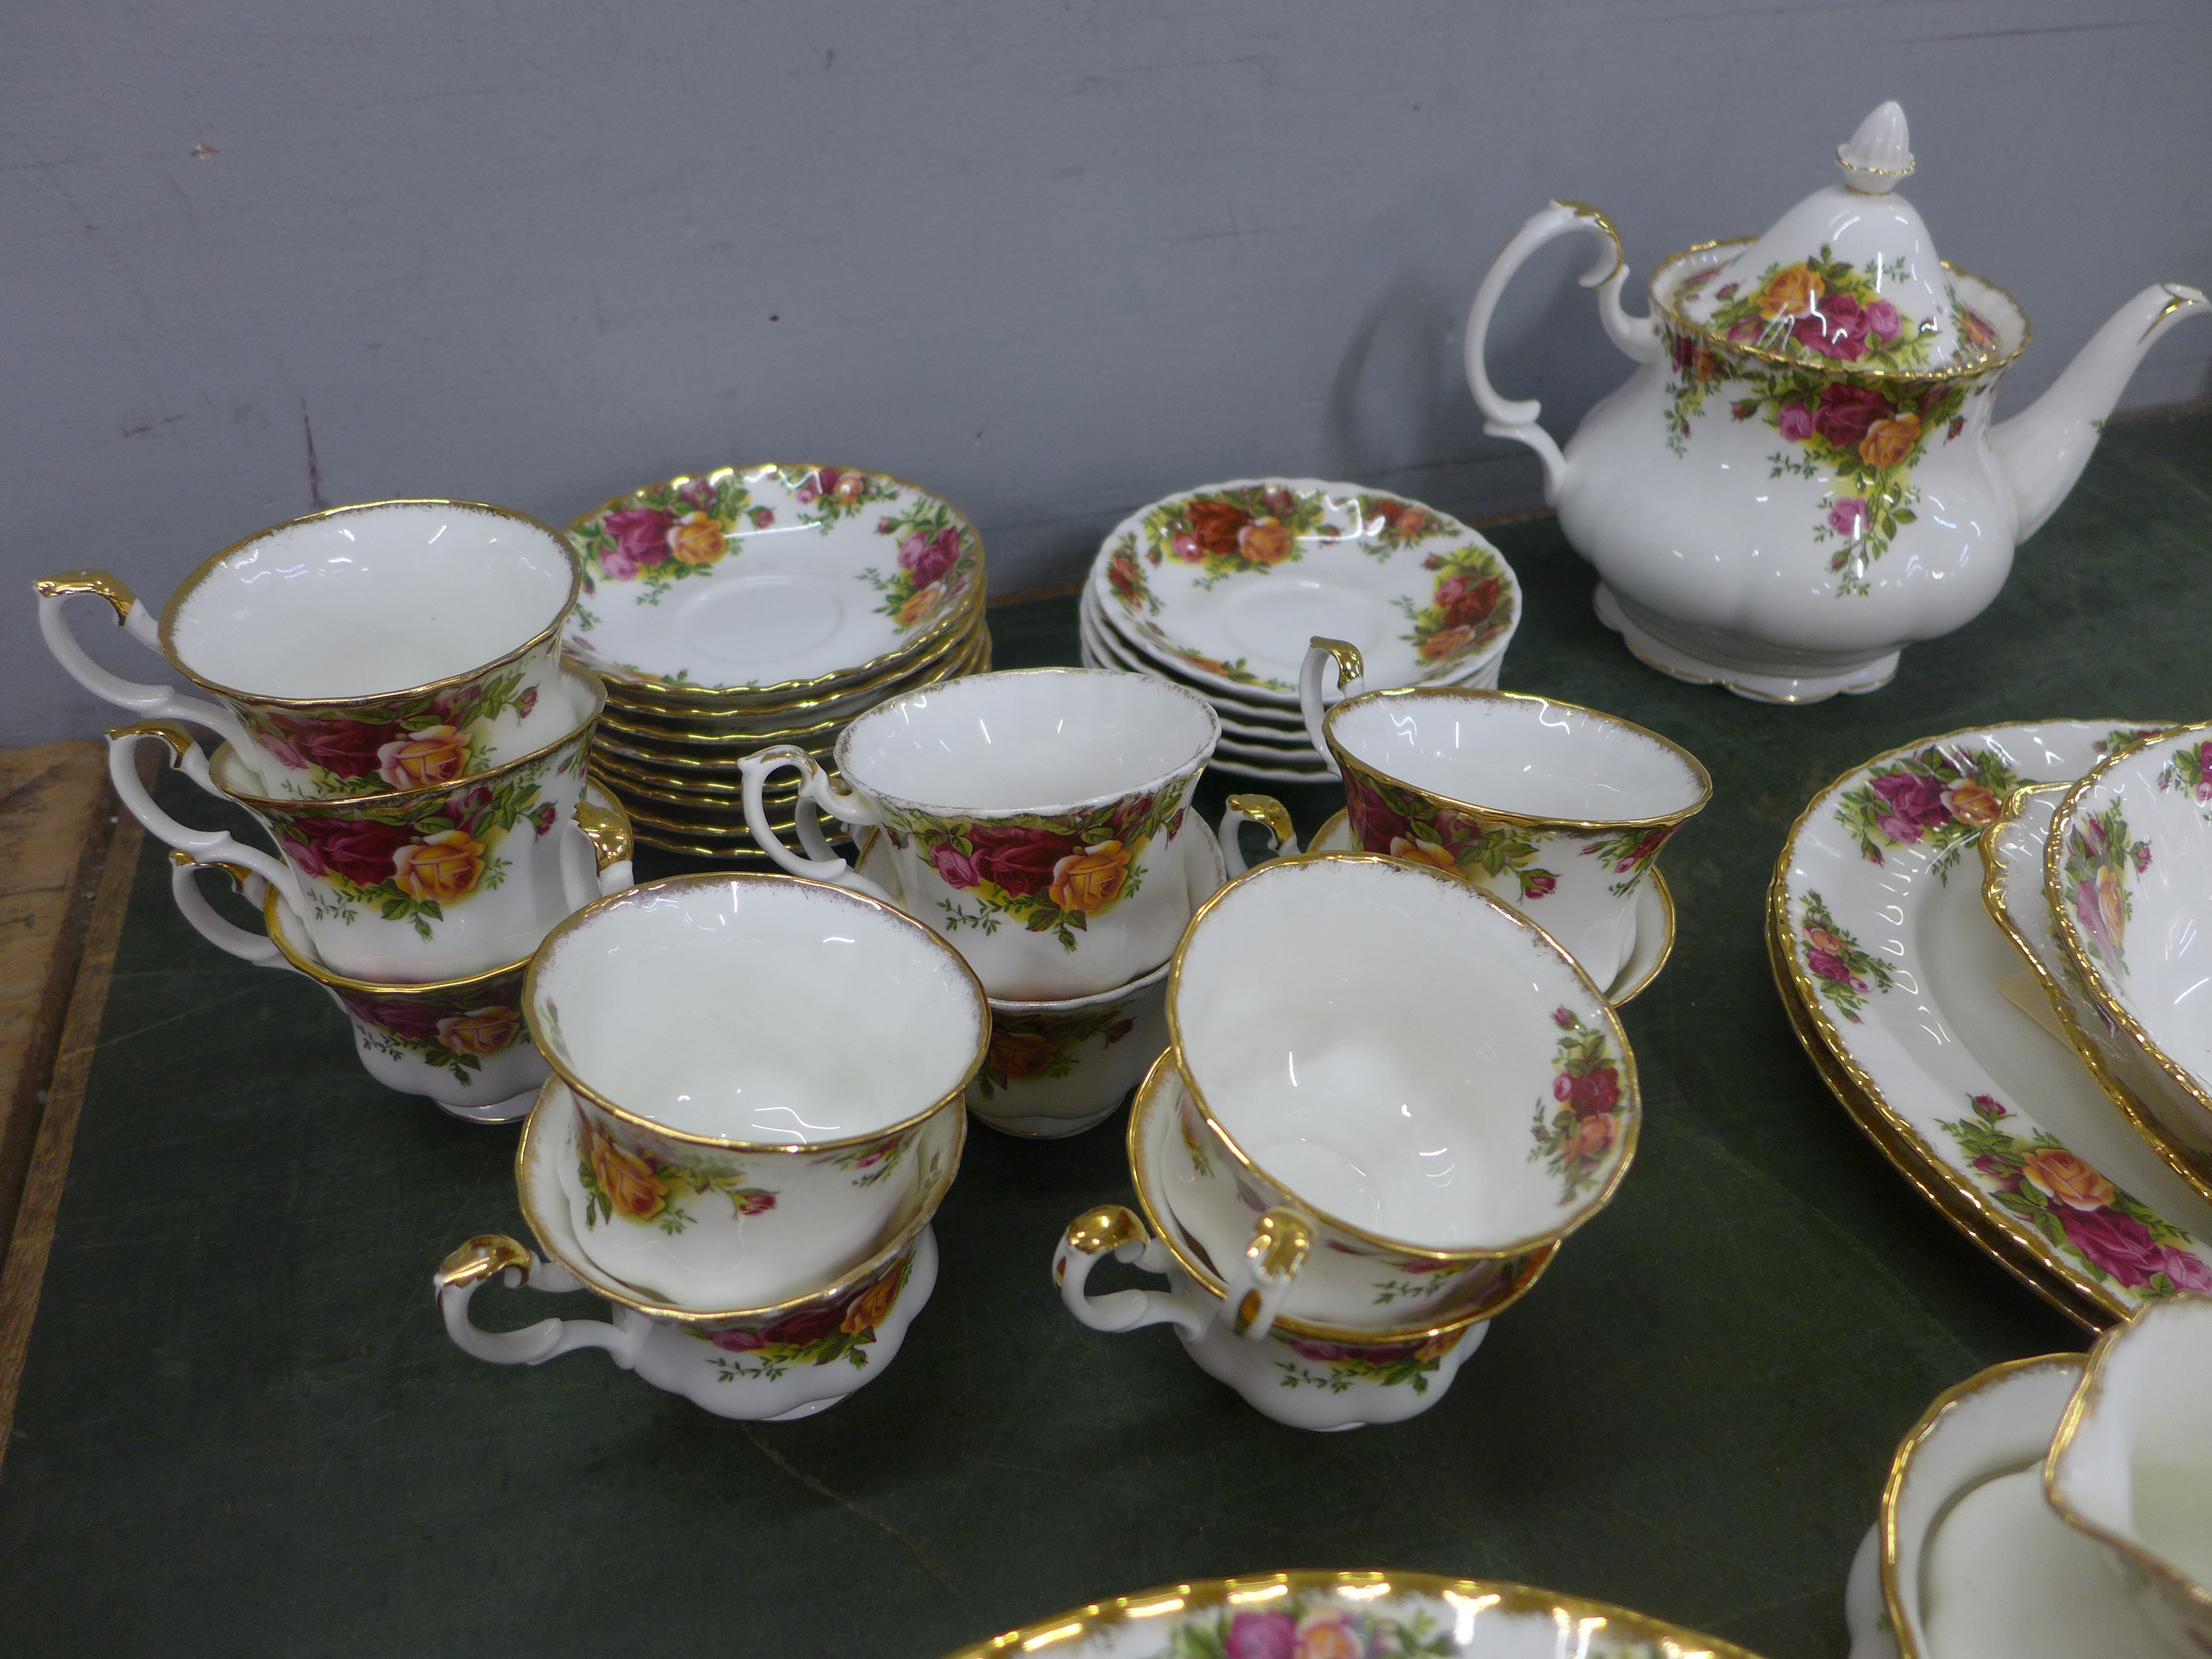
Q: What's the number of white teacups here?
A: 11